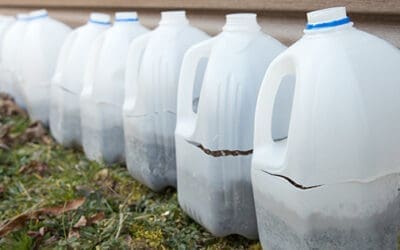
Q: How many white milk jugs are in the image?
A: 8